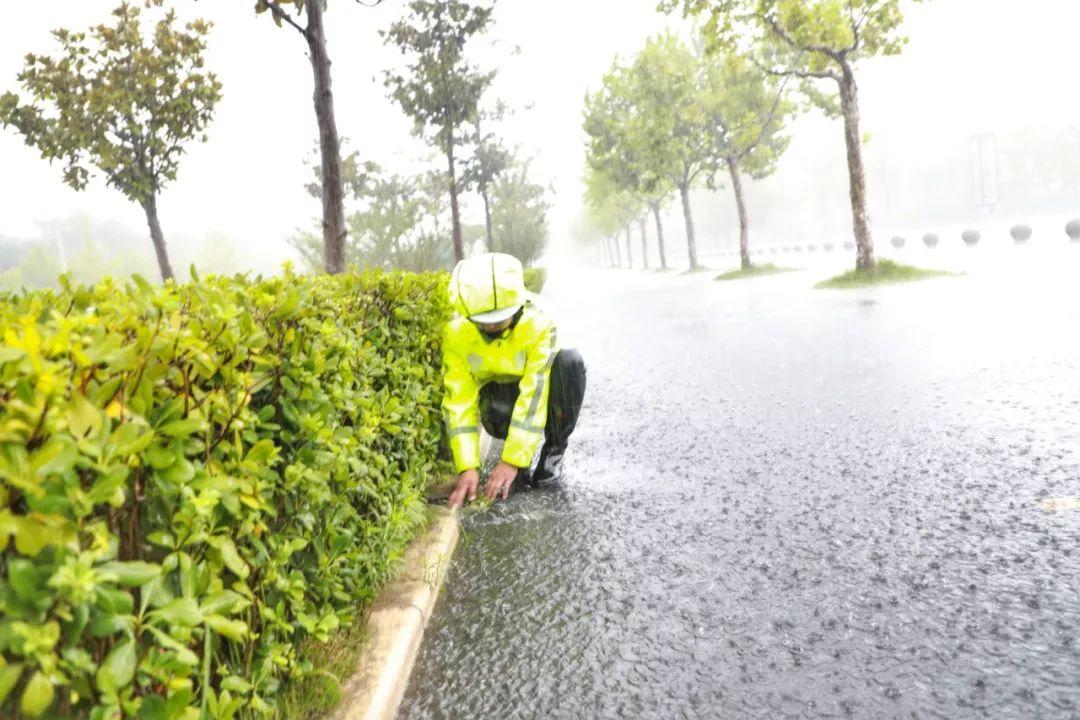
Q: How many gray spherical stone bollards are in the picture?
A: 12